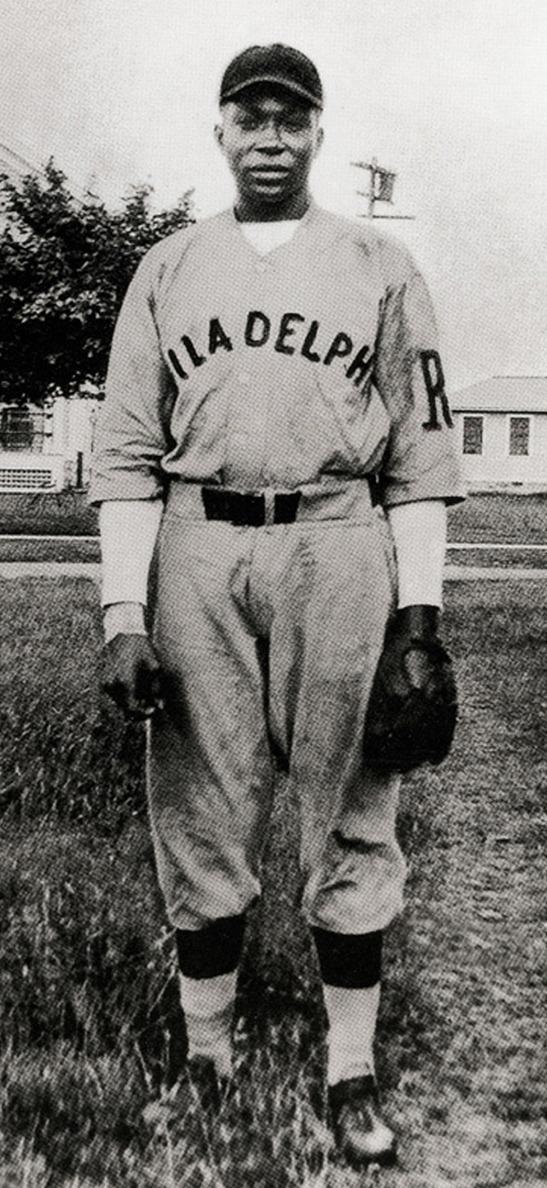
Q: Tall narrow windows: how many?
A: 2